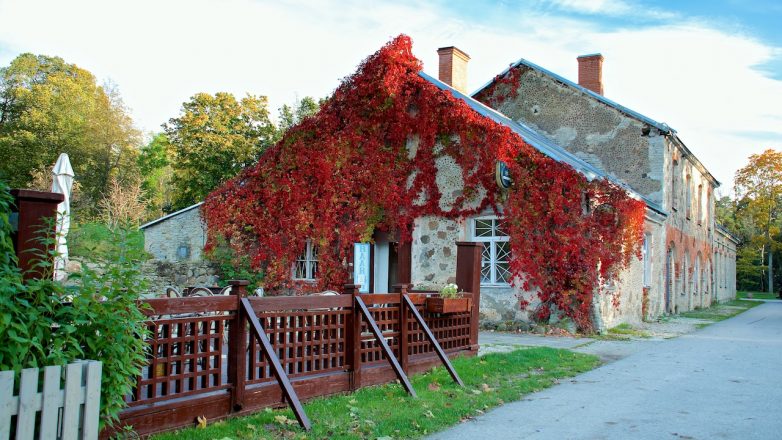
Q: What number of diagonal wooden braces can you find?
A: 3